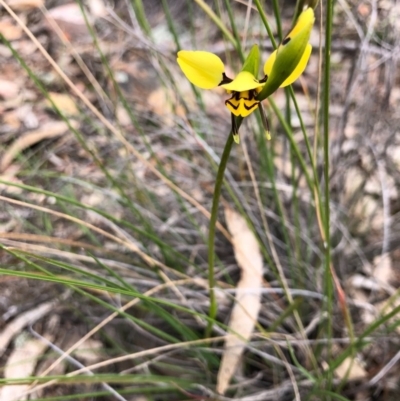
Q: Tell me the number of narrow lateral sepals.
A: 2